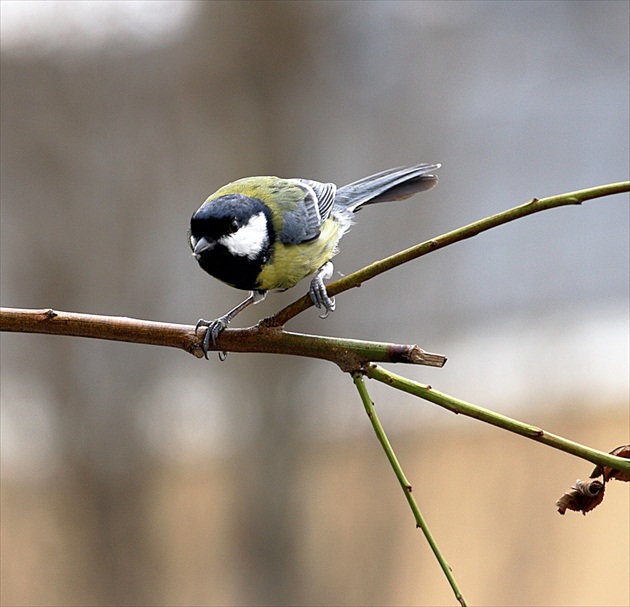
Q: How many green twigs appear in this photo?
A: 3